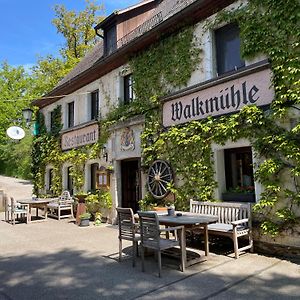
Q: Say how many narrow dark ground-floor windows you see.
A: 3